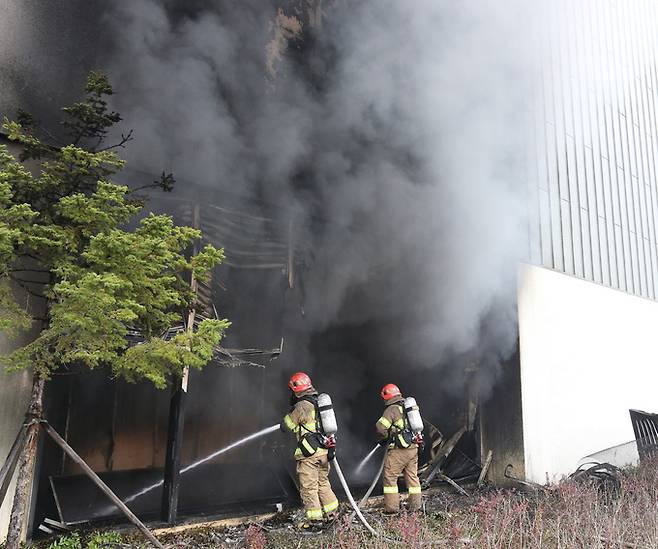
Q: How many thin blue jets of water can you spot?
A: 2